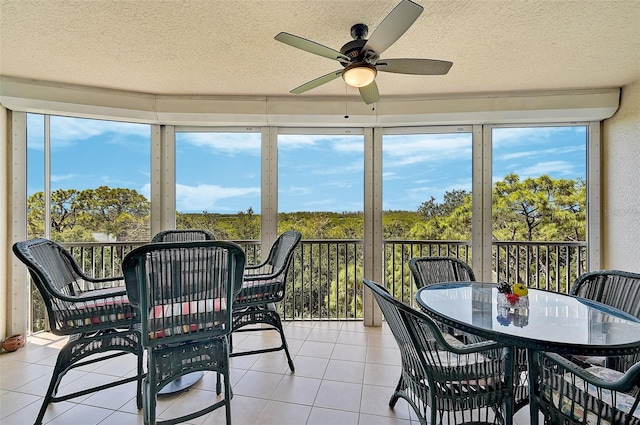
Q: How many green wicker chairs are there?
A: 8